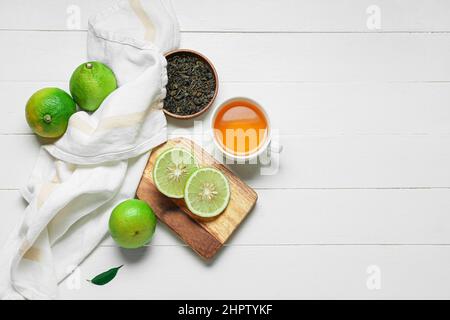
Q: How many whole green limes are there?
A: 3